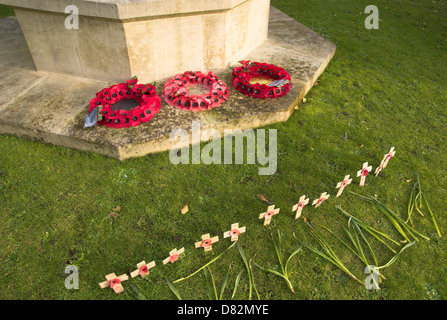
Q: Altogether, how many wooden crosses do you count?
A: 12